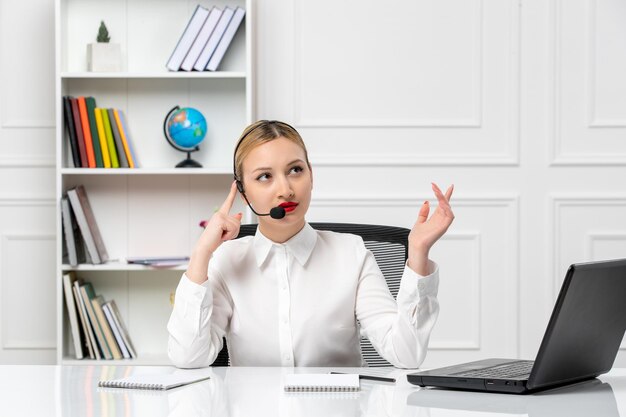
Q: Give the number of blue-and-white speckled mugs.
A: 0